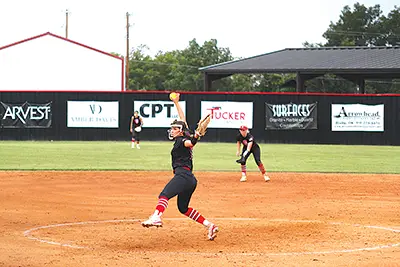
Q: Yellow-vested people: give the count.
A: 0